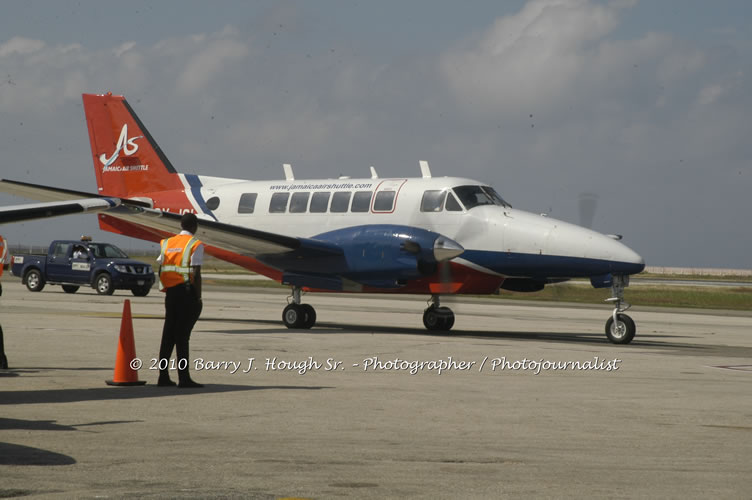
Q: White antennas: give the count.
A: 3